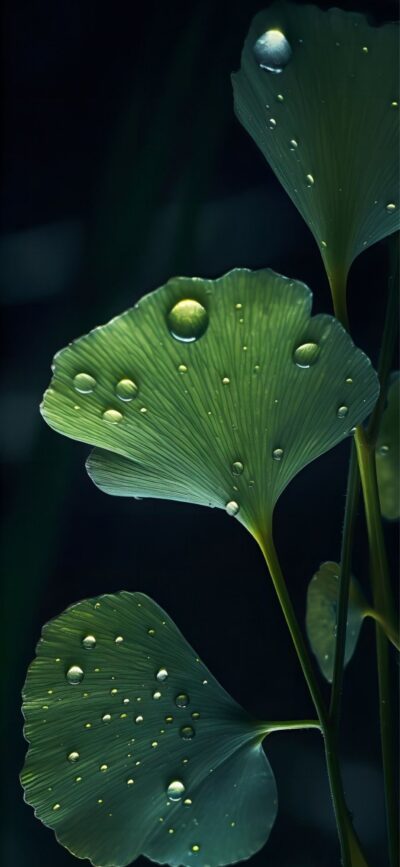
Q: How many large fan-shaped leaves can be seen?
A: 3